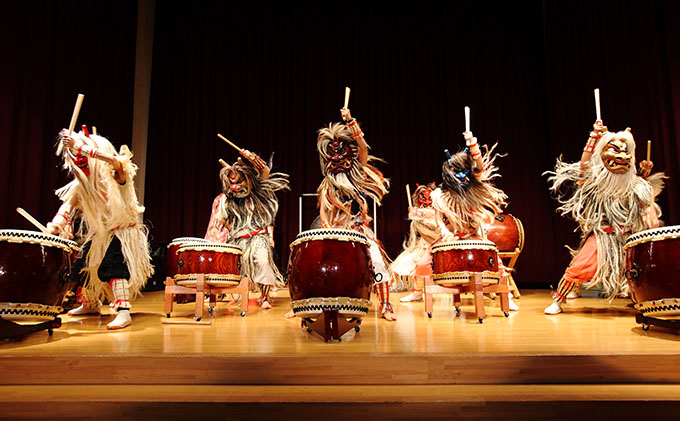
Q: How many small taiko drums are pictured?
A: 2